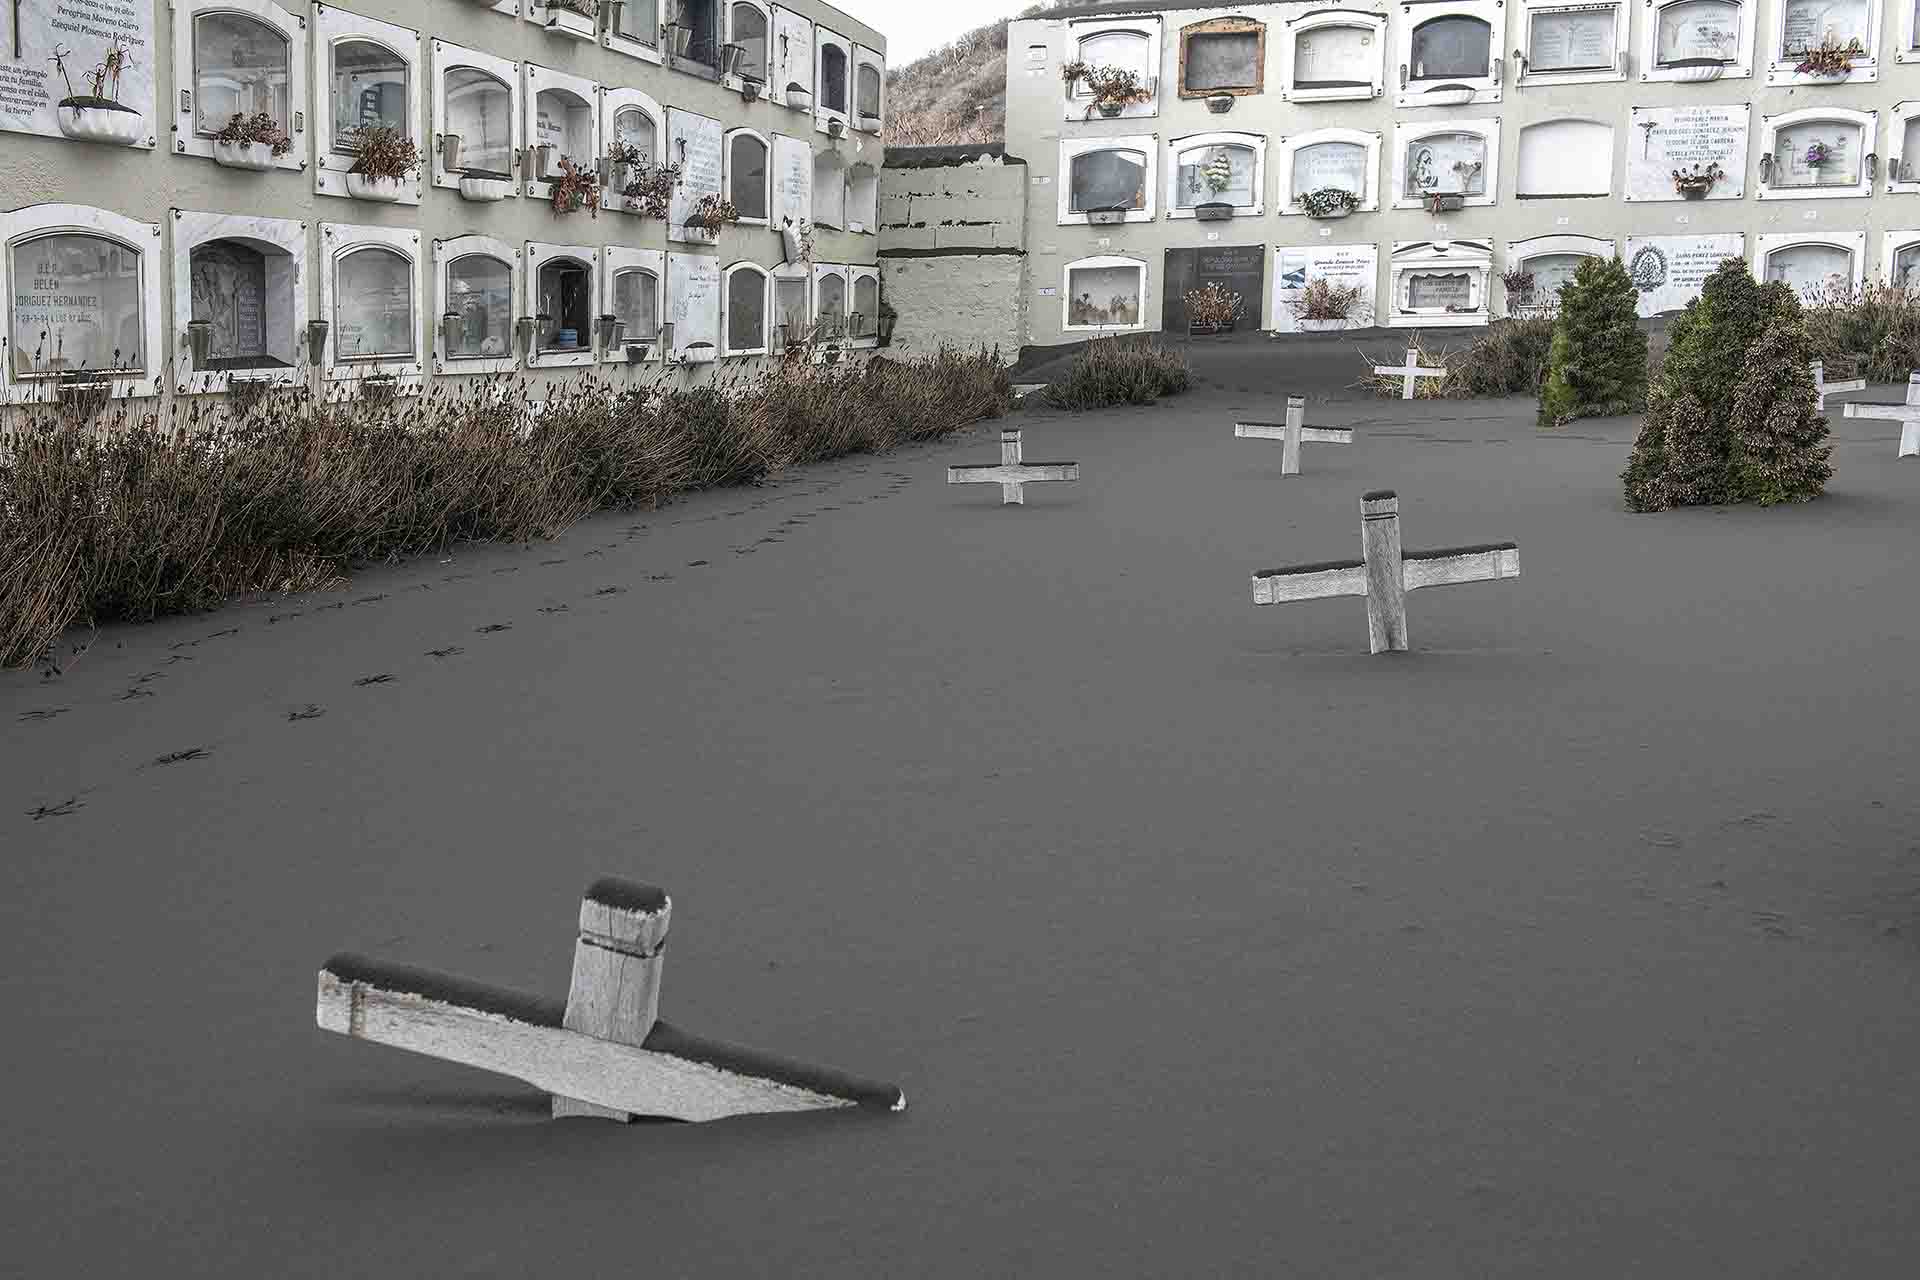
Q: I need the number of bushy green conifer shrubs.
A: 2